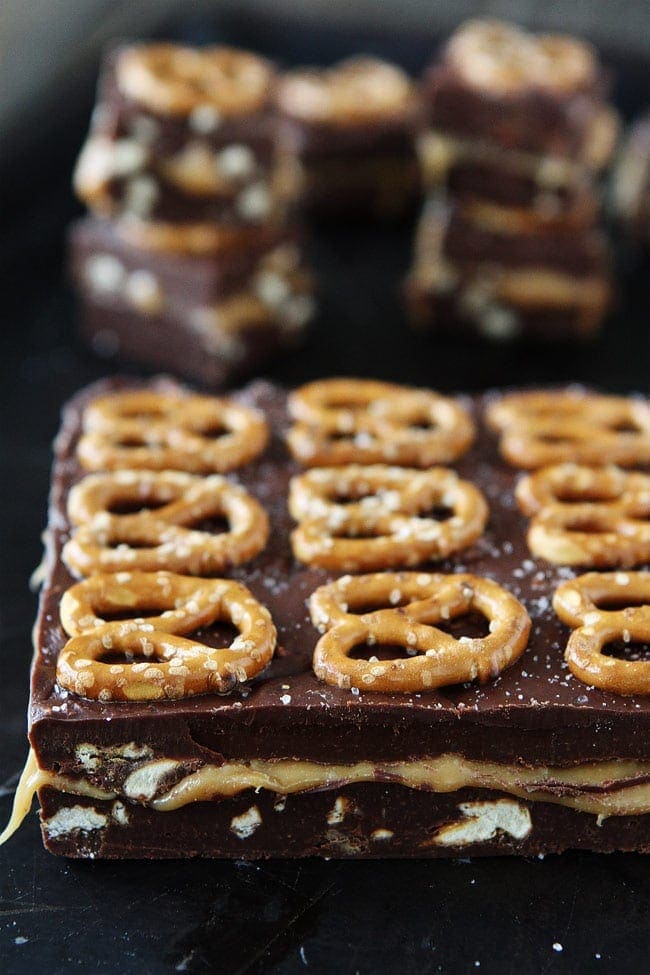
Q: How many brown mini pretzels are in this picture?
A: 12